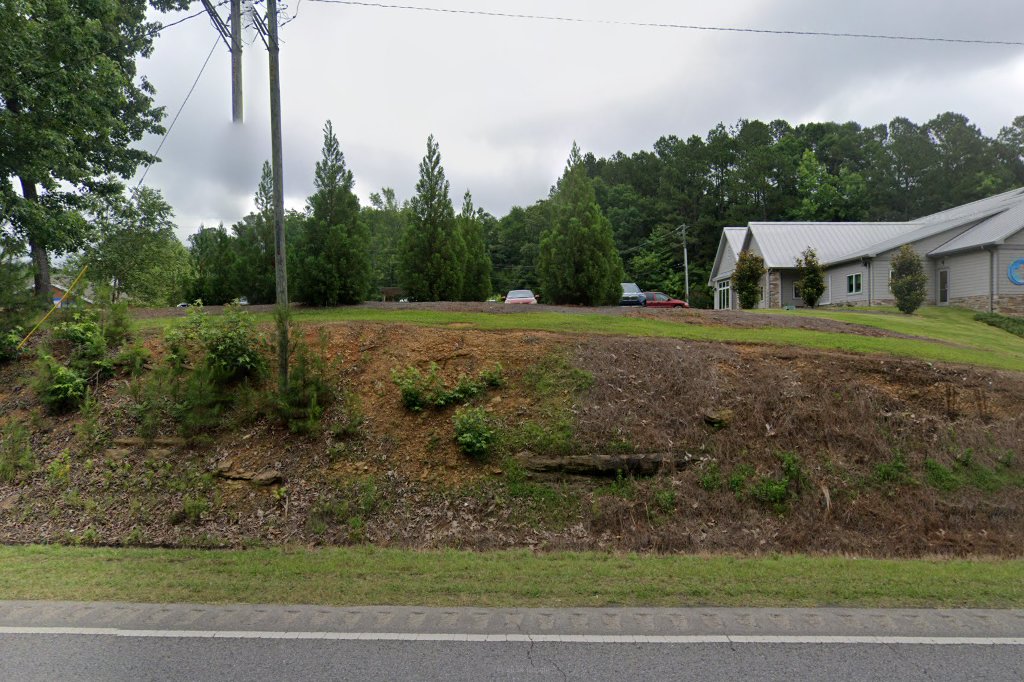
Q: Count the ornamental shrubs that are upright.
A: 3